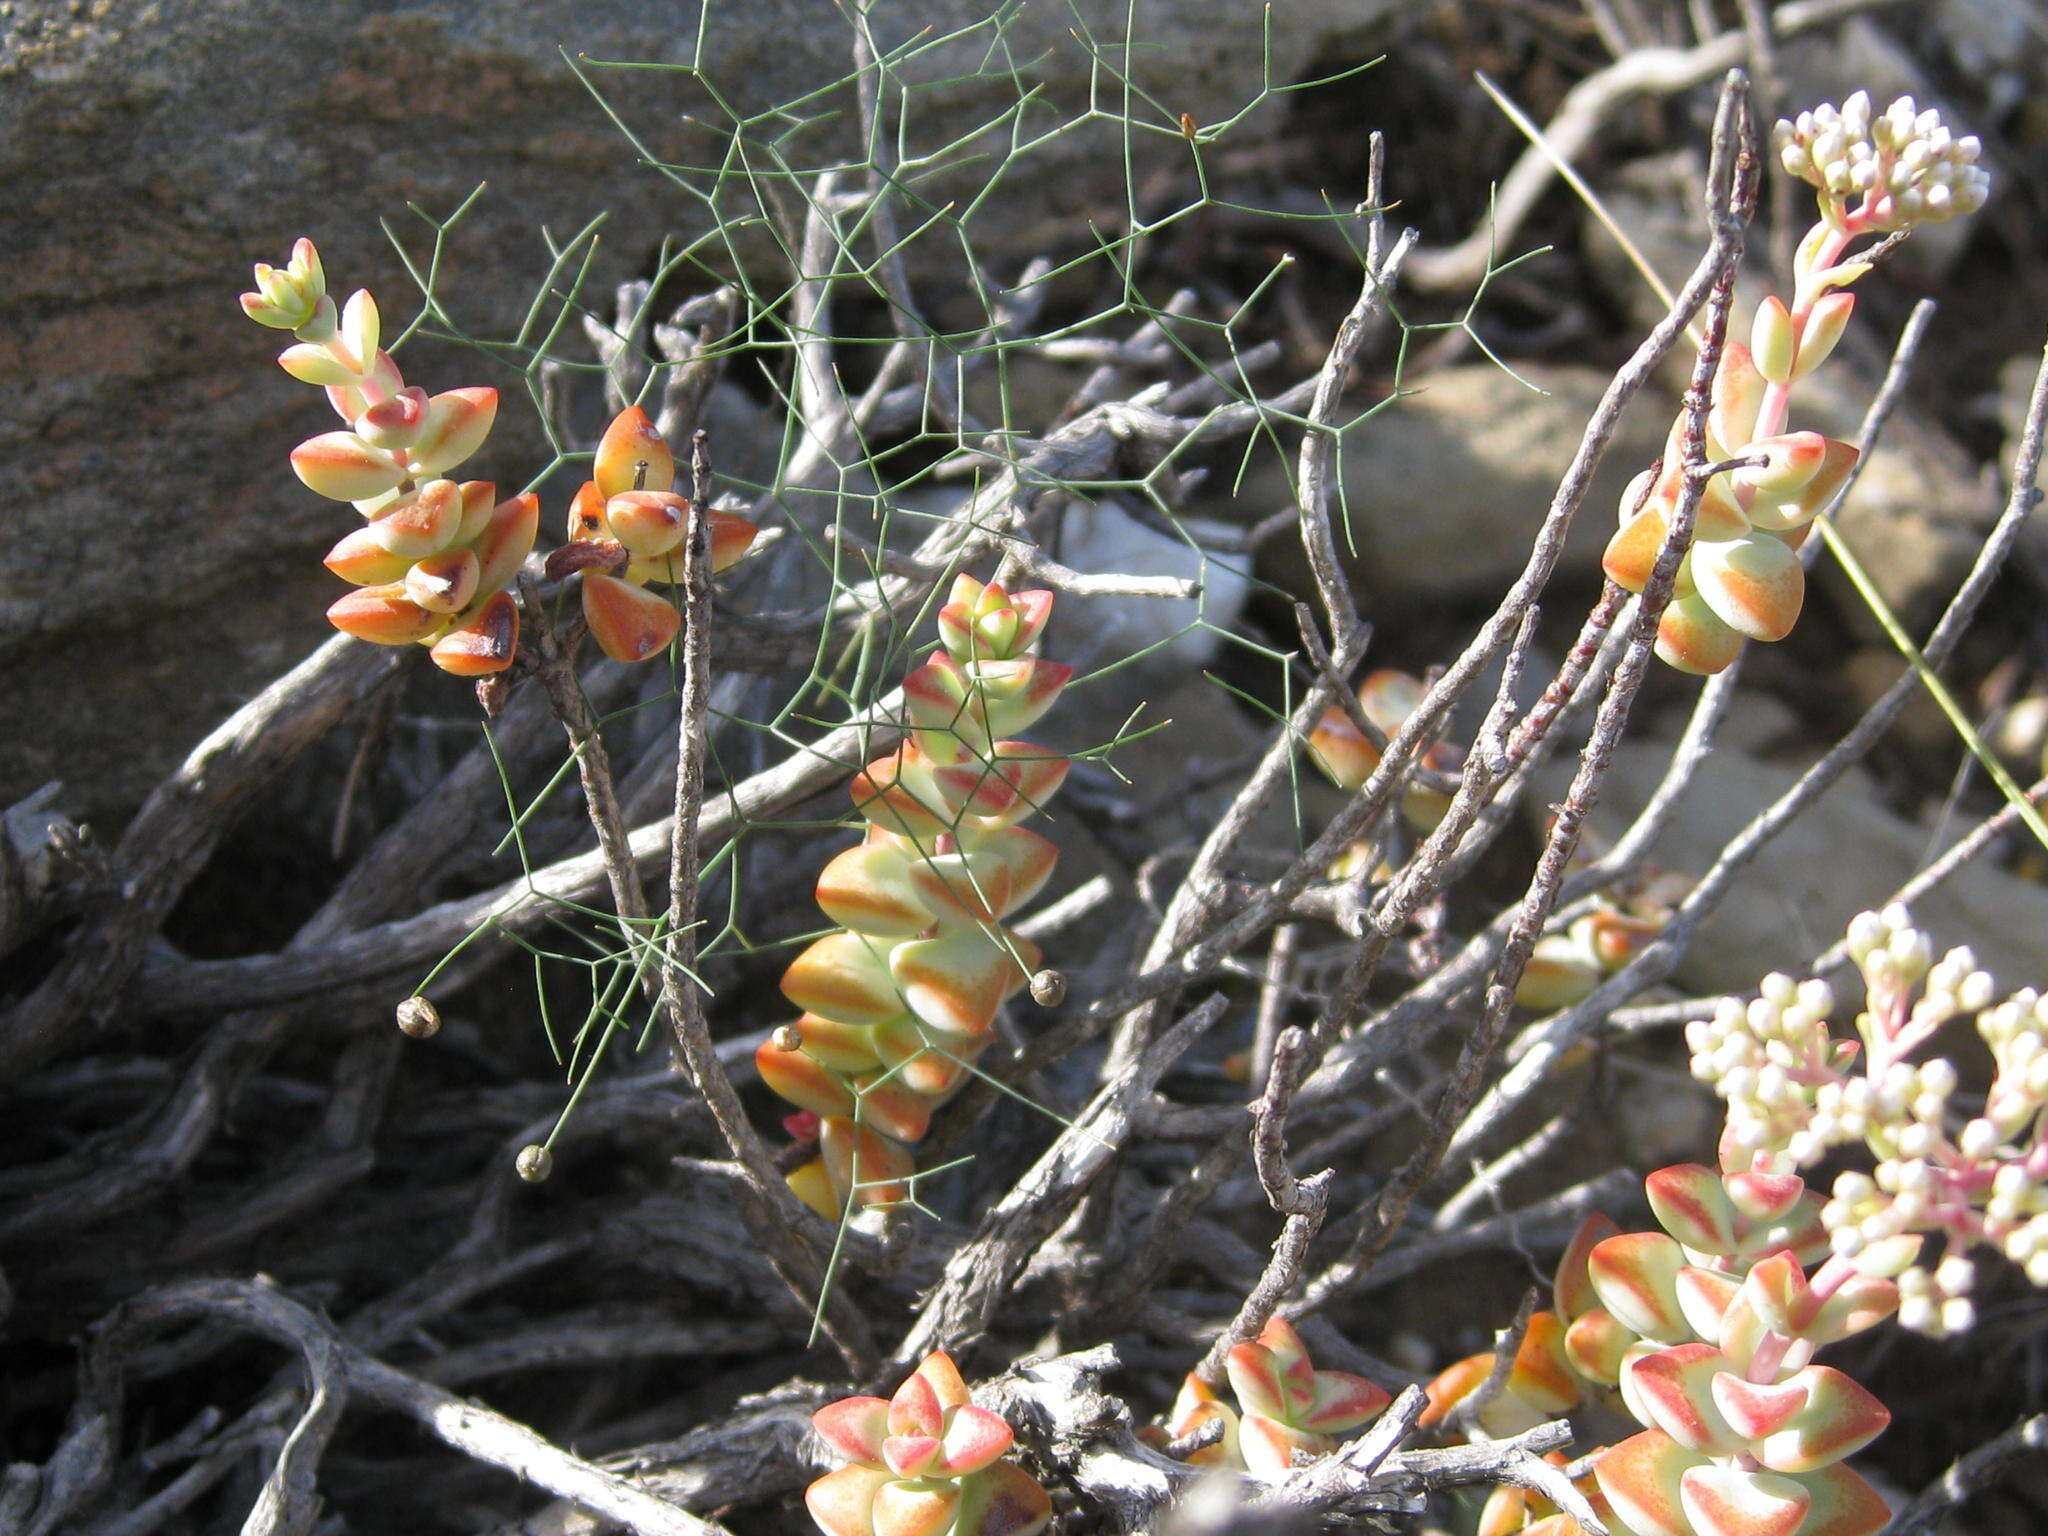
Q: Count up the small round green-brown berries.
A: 4